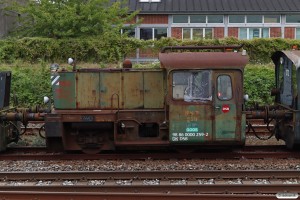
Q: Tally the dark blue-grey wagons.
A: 2